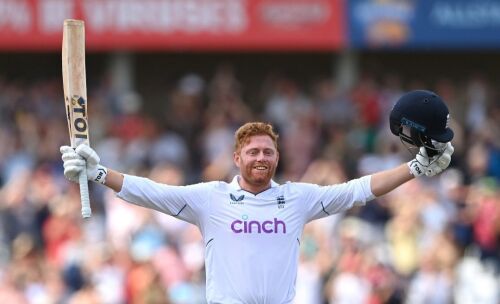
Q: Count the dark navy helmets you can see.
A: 1